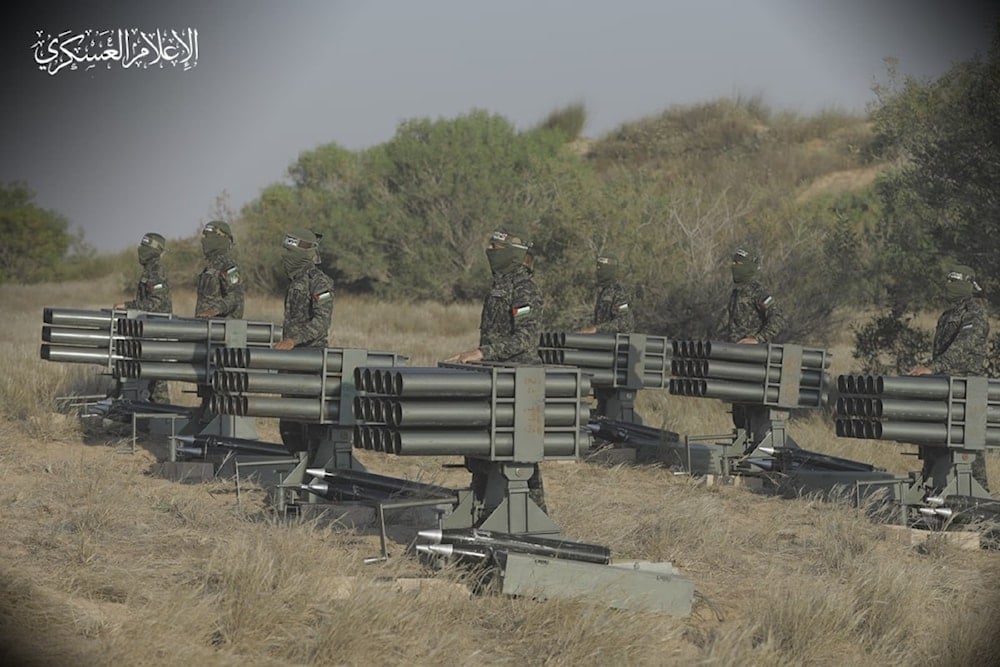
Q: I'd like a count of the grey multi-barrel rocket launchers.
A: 7